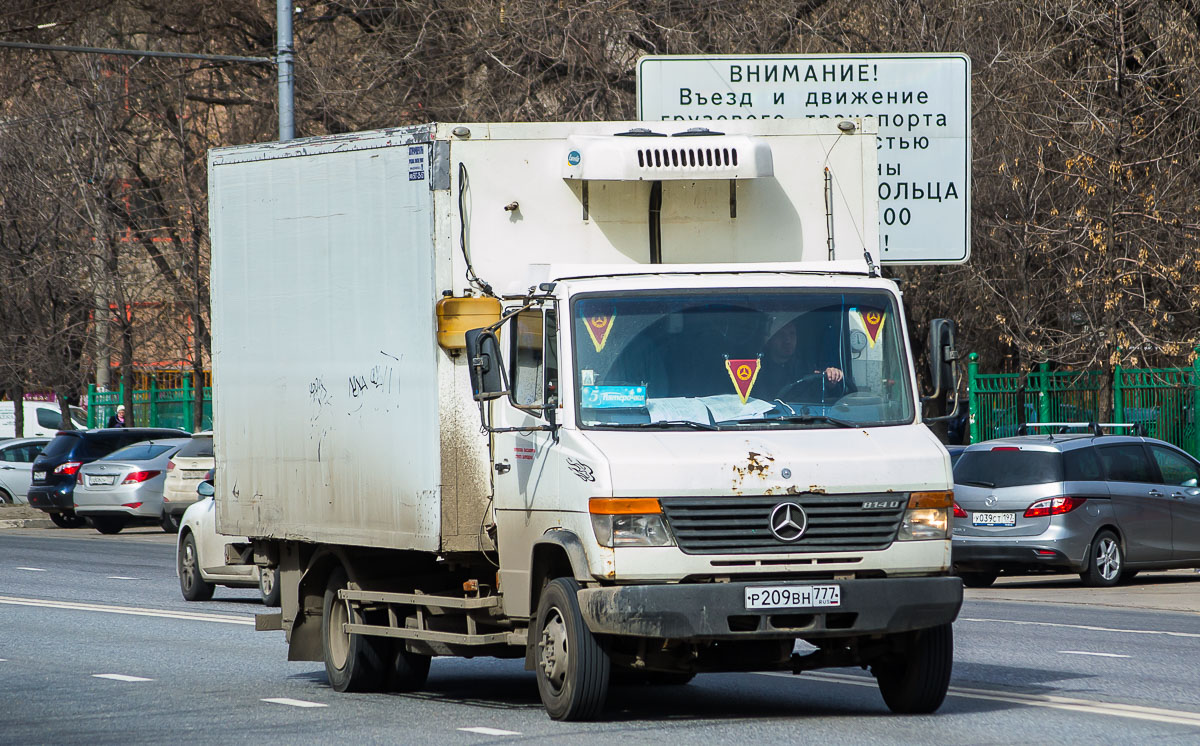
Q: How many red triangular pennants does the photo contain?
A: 3